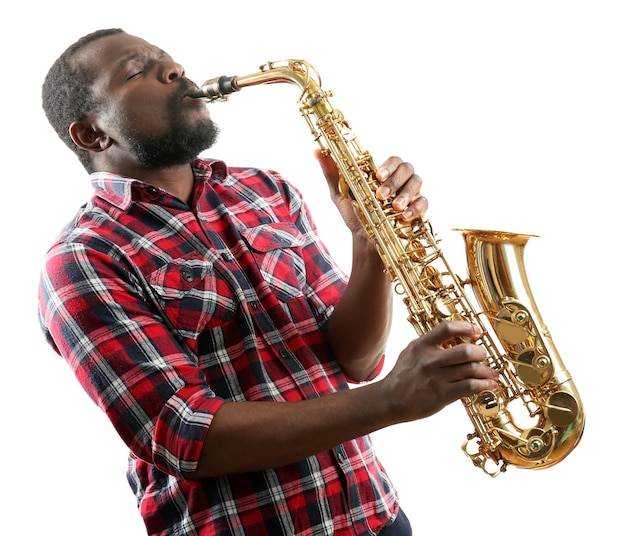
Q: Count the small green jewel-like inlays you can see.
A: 3